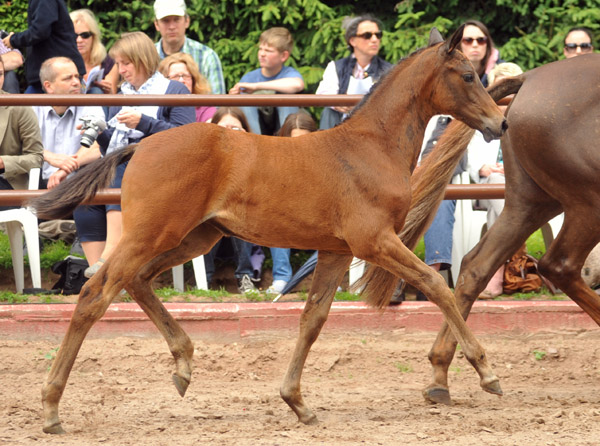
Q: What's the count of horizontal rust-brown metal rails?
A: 2